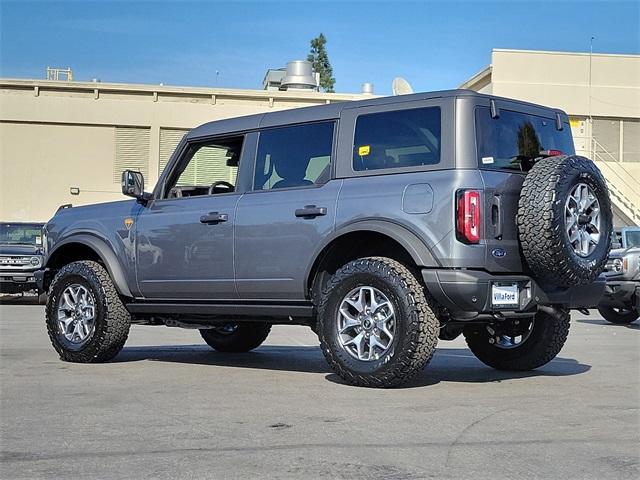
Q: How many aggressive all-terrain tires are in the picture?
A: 5